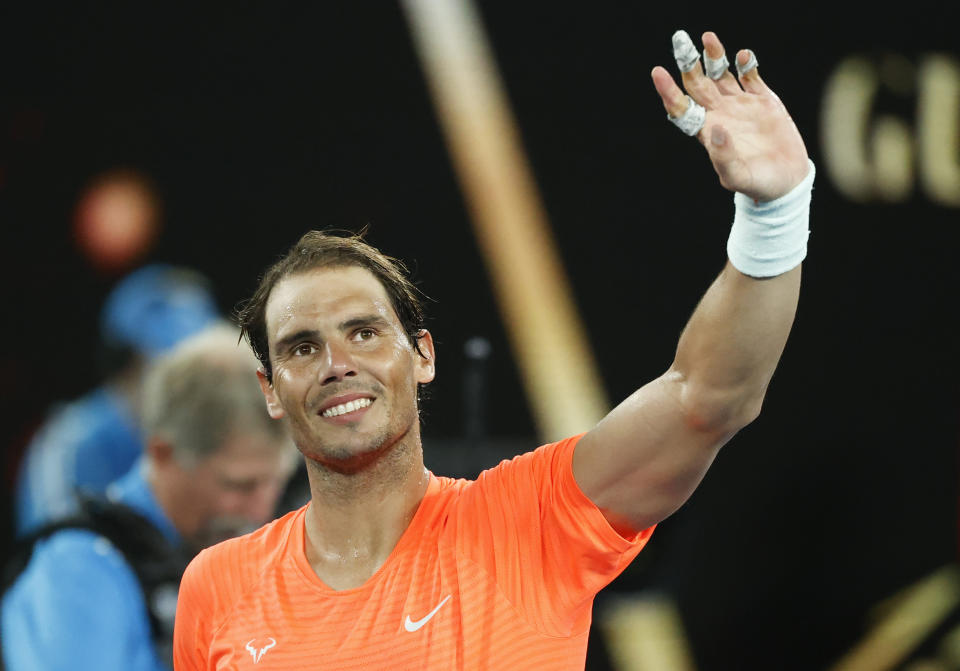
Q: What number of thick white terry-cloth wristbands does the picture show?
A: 1